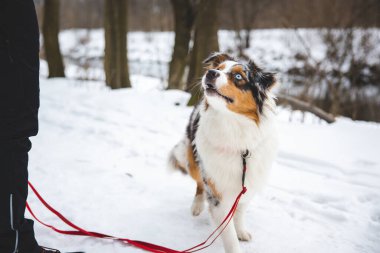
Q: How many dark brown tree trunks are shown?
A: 4